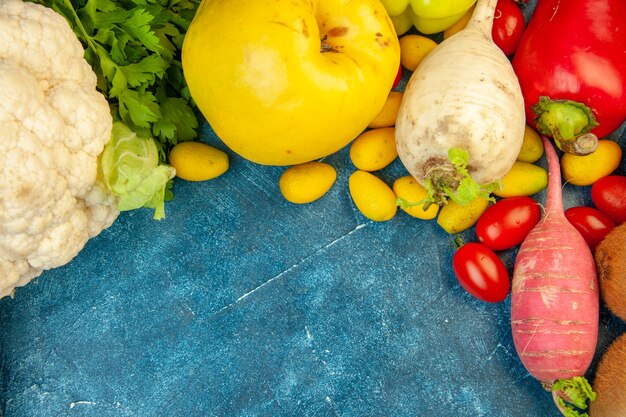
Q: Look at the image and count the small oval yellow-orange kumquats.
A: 12